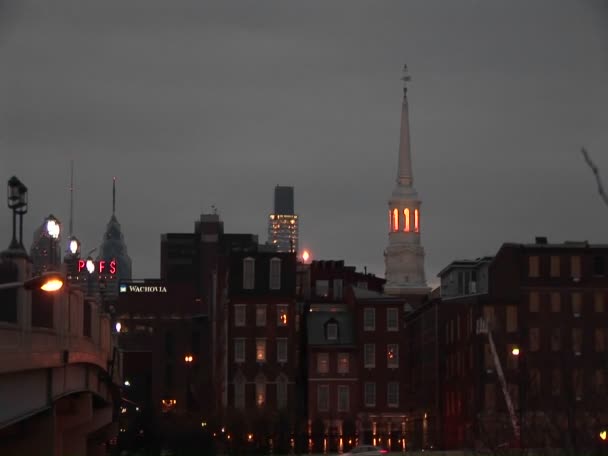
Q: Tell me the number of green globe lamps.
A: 0